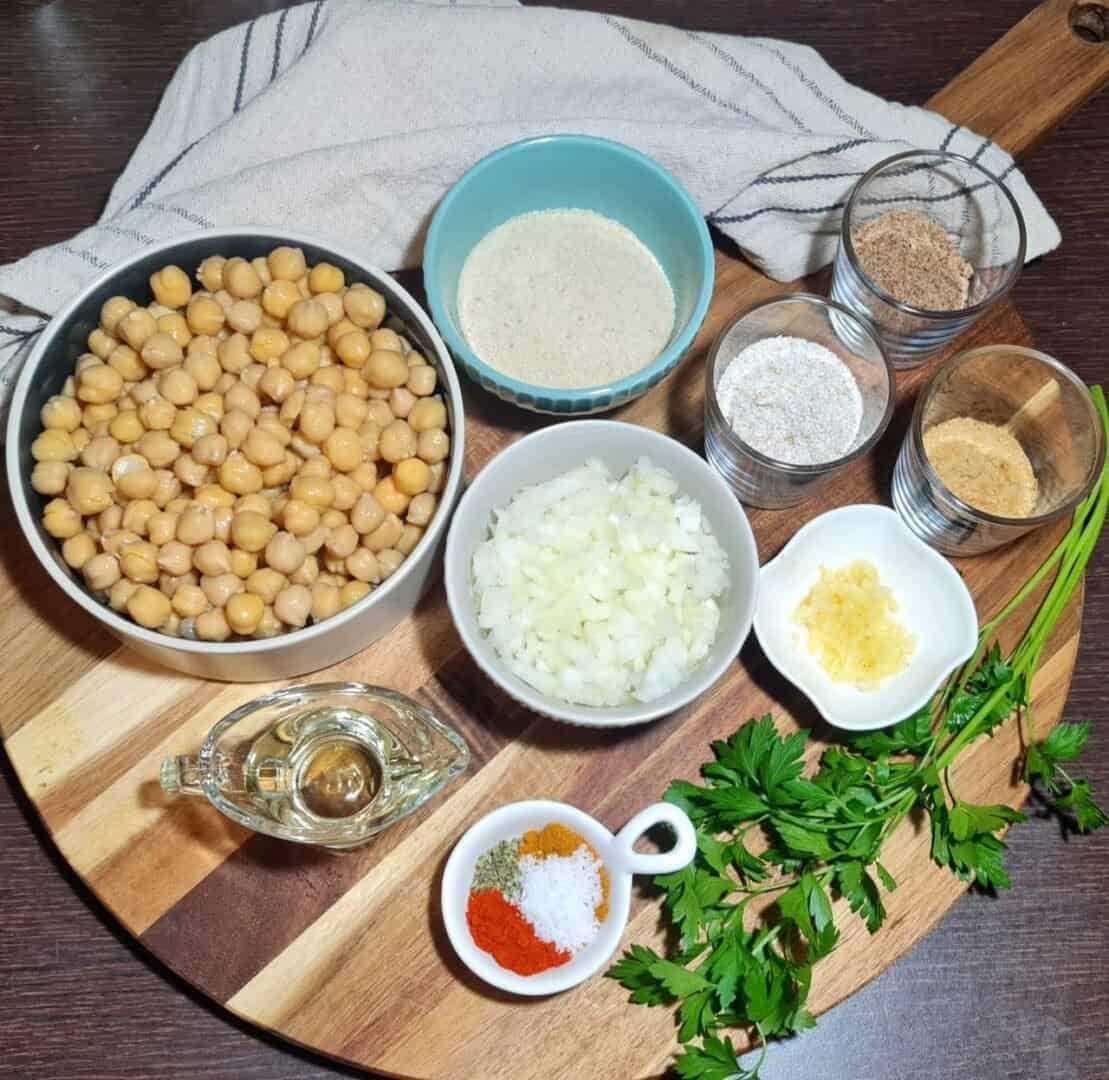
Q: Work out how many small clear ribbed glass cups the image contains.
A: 3